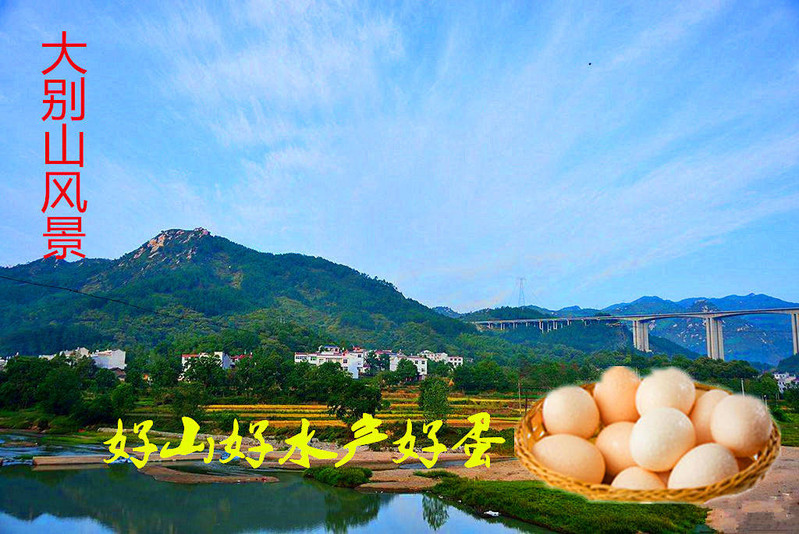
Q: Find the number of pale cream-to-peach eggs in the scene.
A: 10